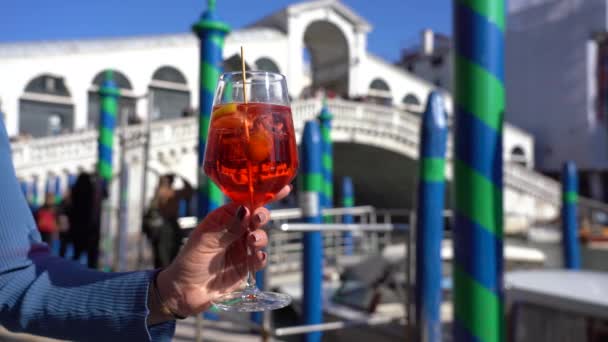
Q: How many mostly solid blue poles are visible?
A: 4